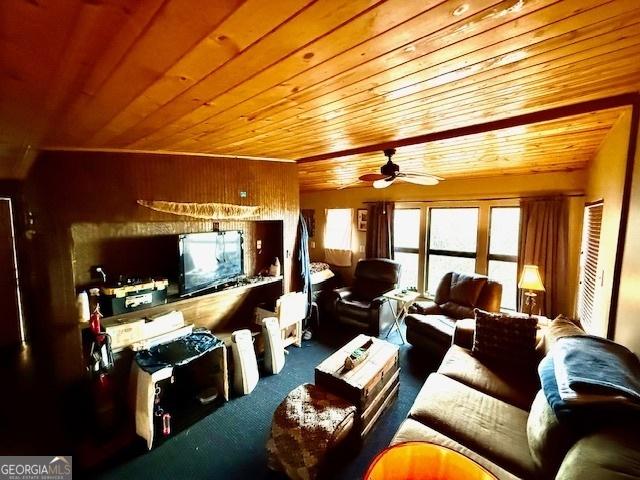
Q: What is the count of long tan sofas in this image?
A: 1